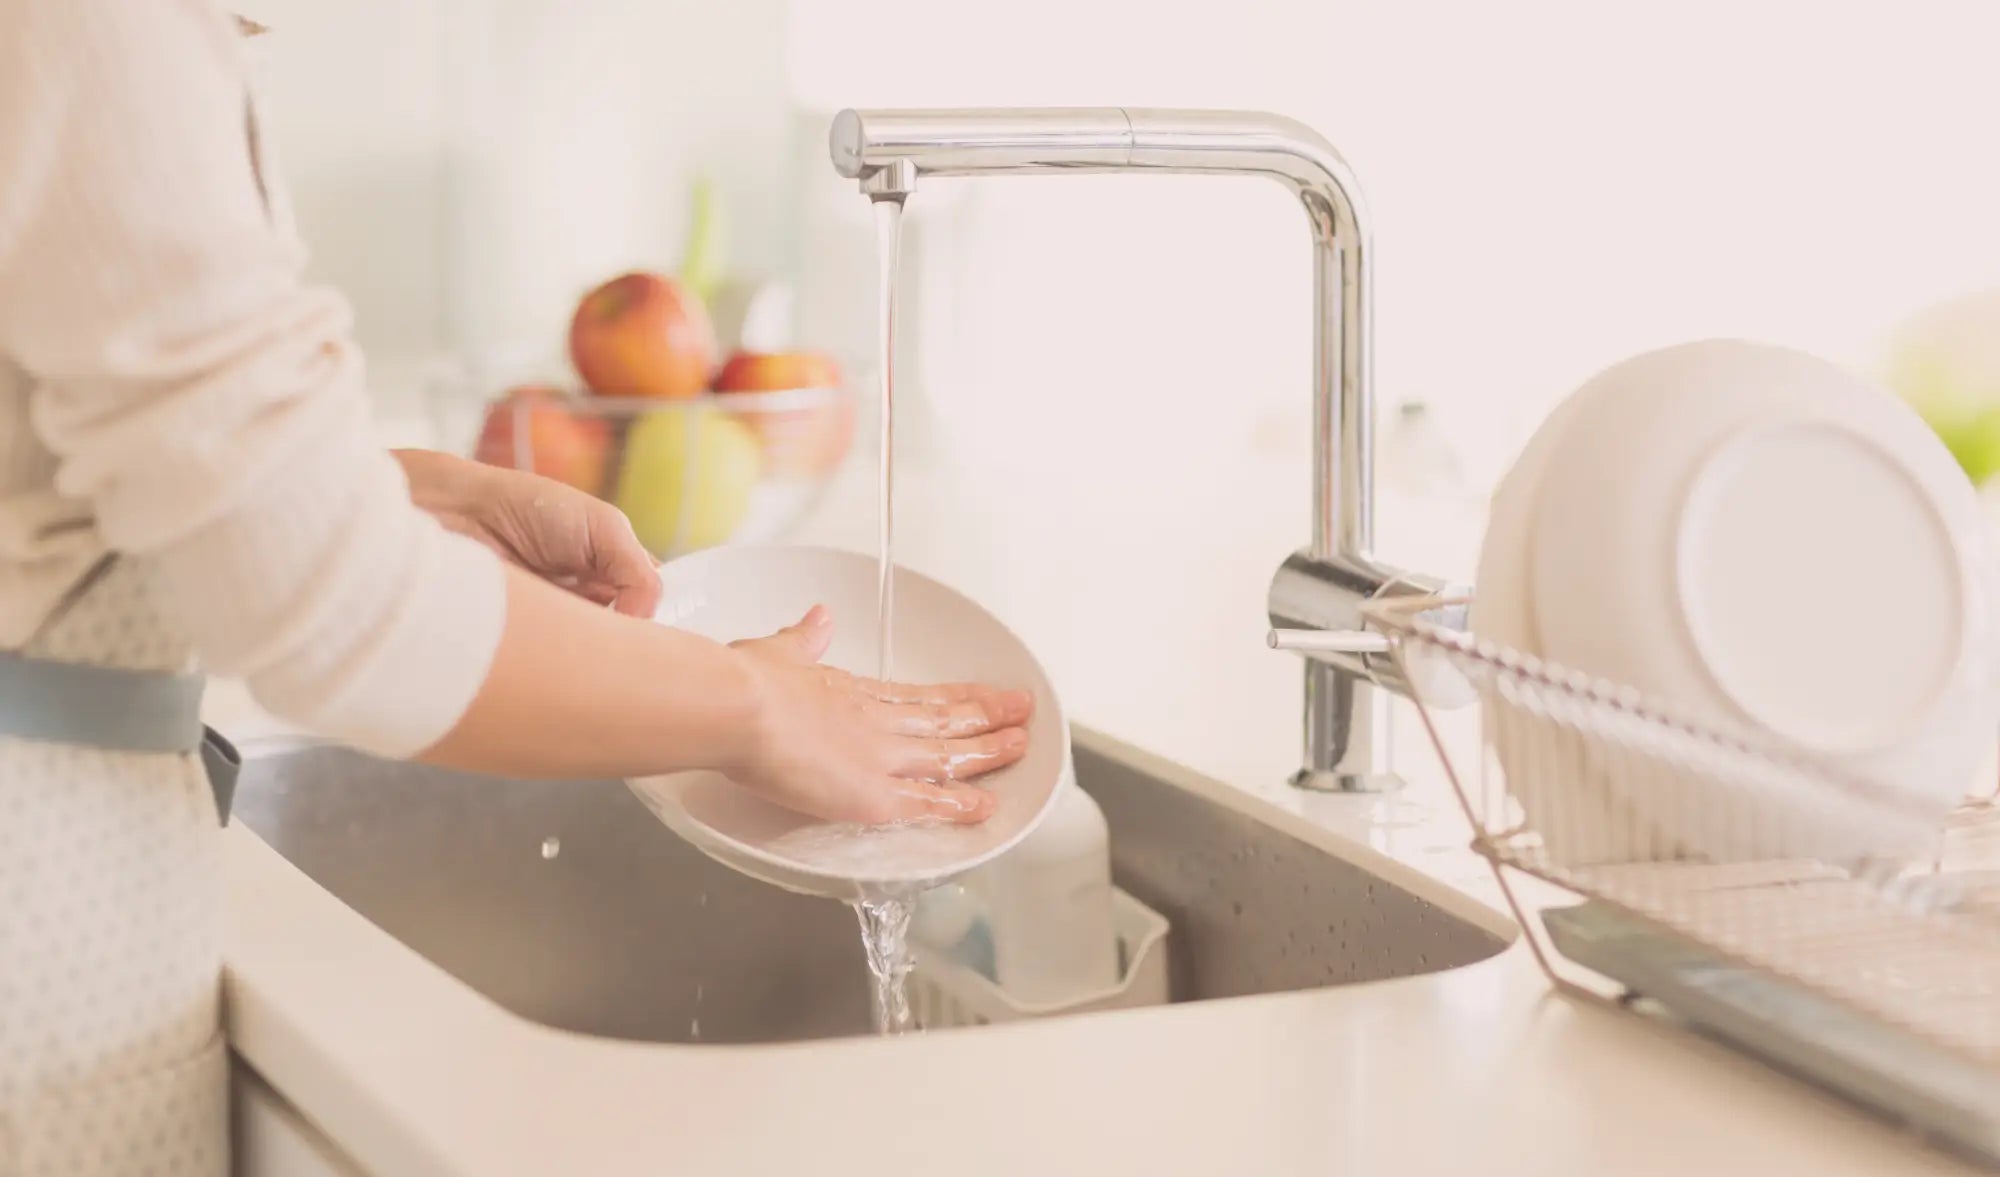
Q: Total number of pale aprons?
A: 1